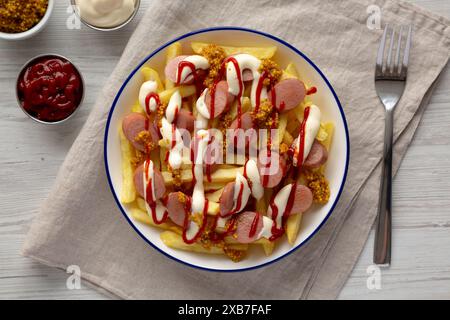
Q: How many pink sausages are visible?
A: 15